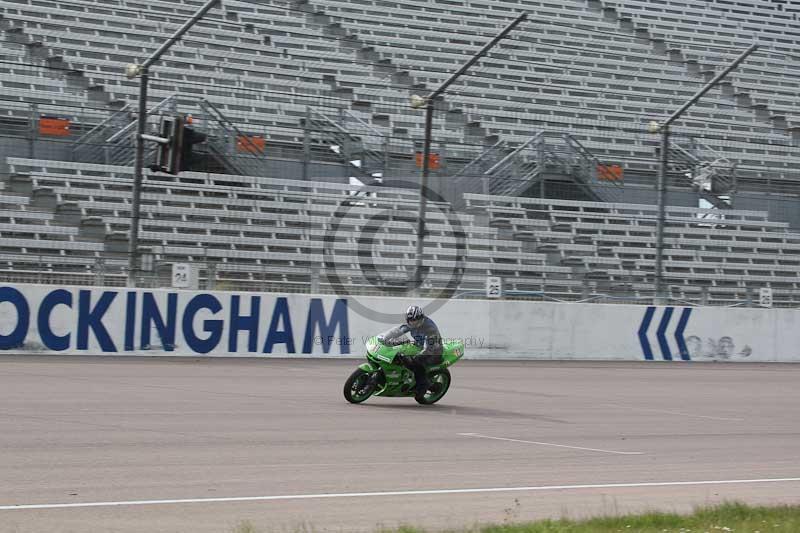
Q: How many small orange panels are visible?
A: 4